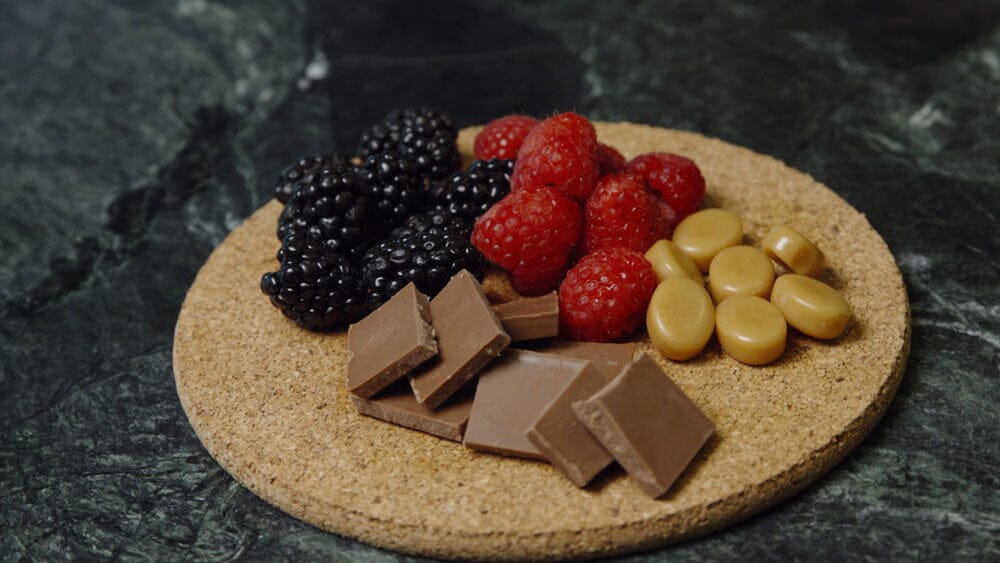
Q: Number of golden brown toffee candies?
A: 7